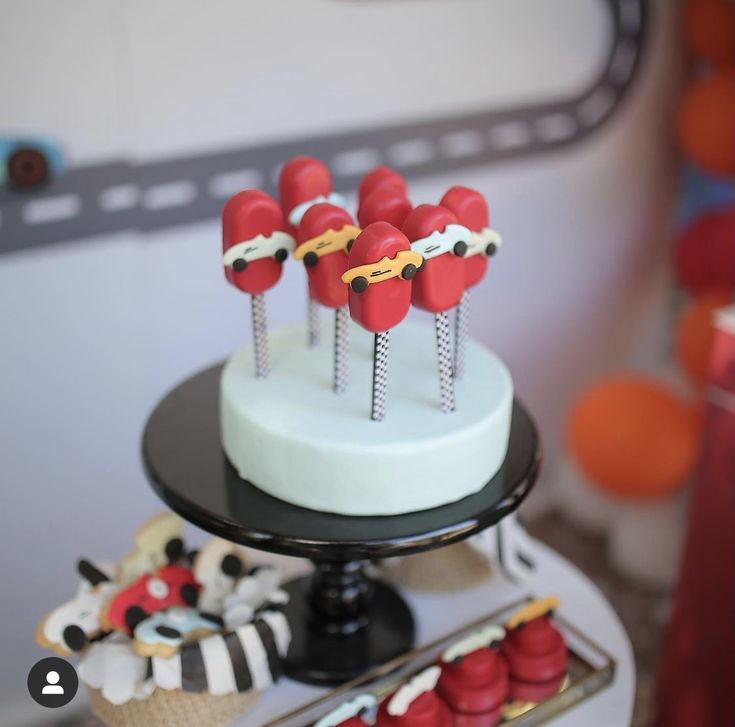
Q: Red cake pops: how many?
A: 8